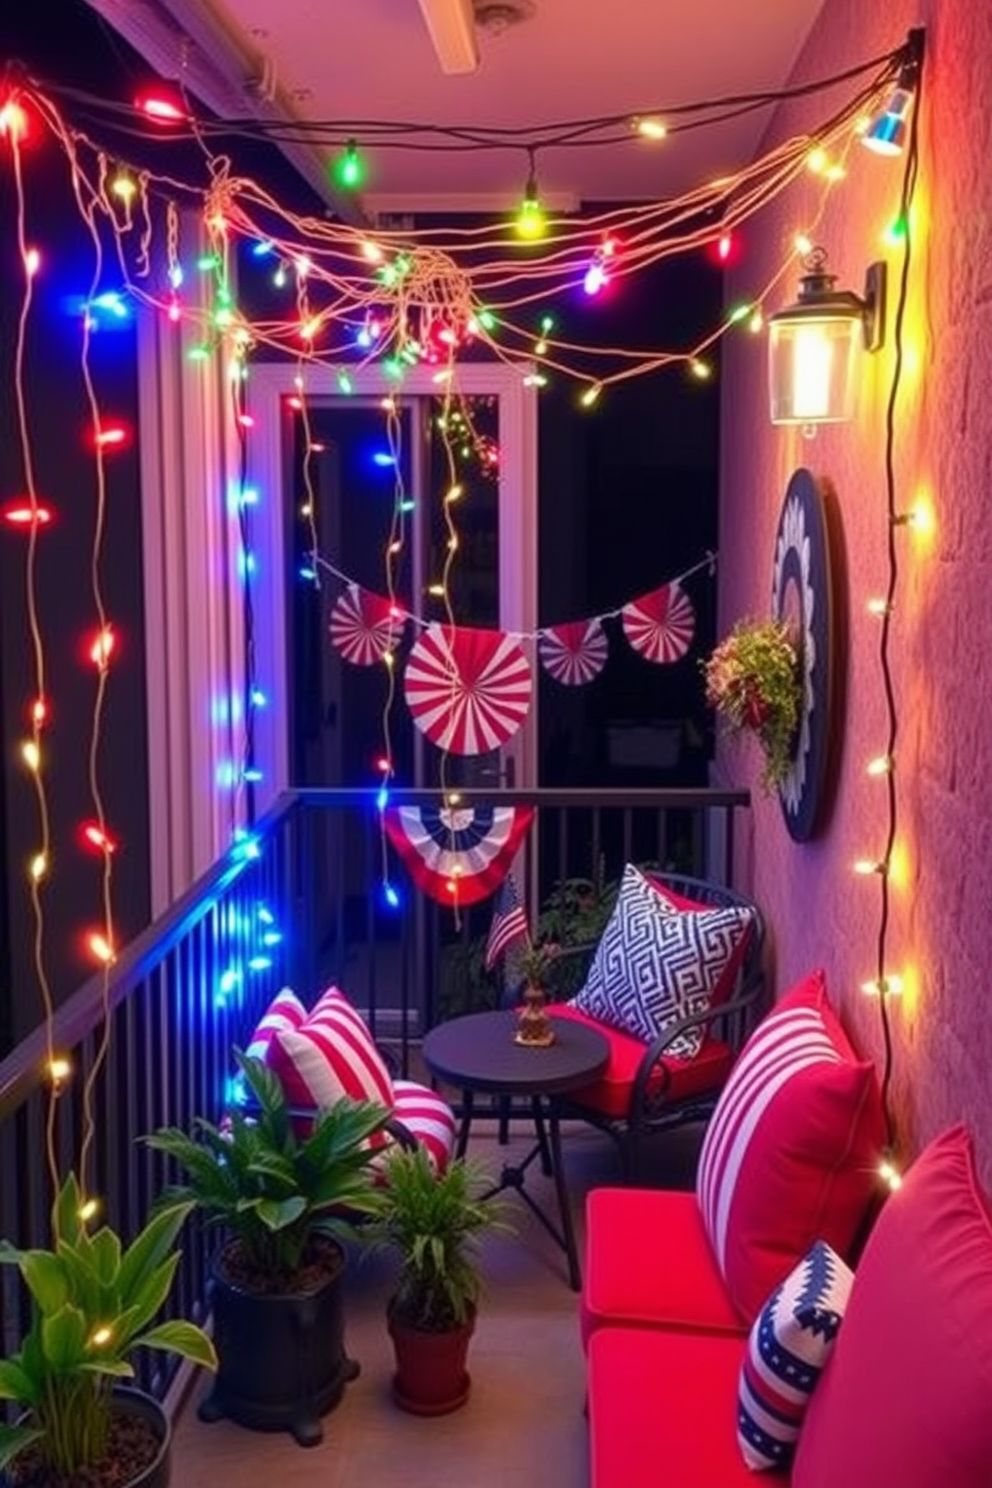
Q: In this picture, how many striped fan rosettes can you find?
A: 4